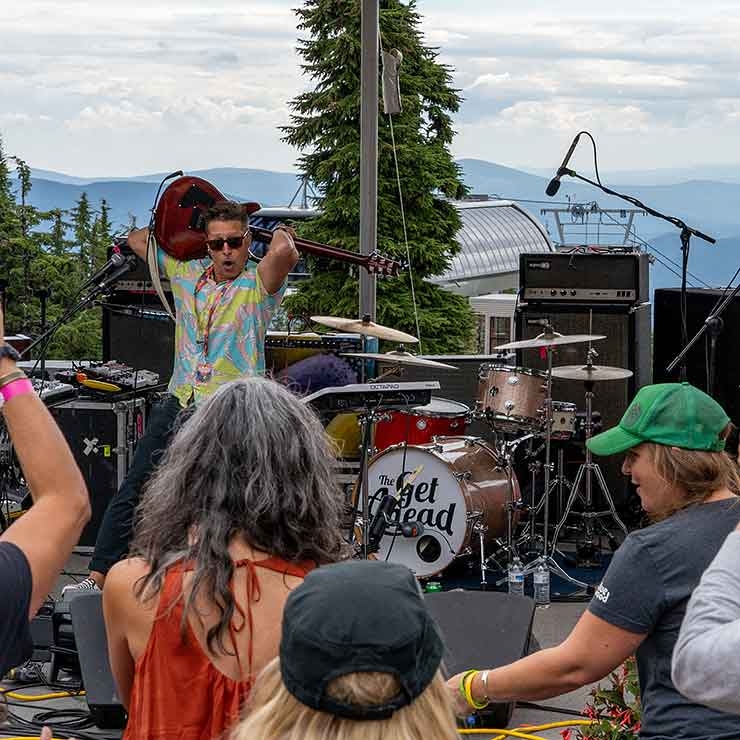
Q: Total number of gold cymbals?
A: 4